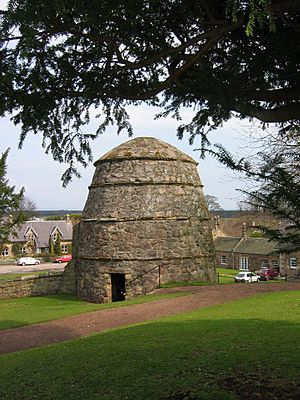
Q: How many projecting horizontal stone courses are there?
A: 4